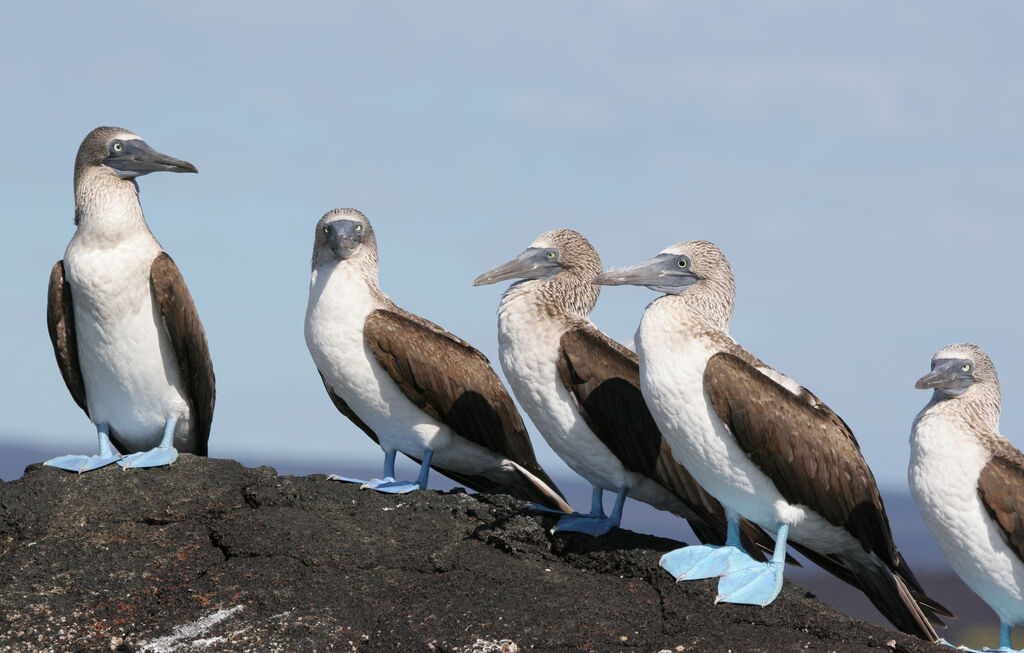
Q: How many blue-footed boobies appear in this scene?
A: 5